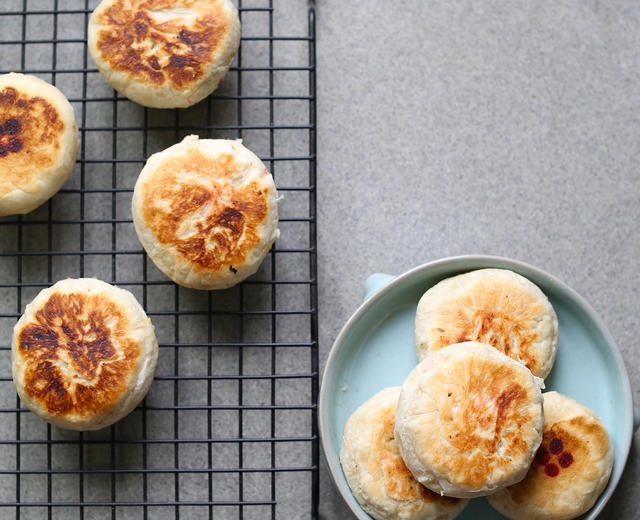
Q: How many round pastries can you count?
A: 8